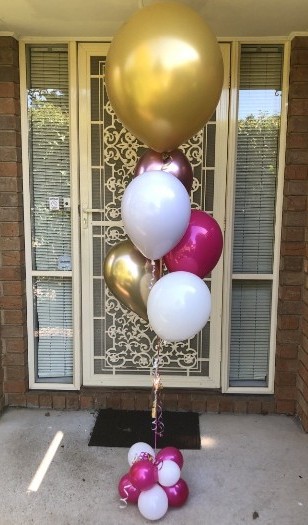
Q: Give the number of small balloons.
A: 7